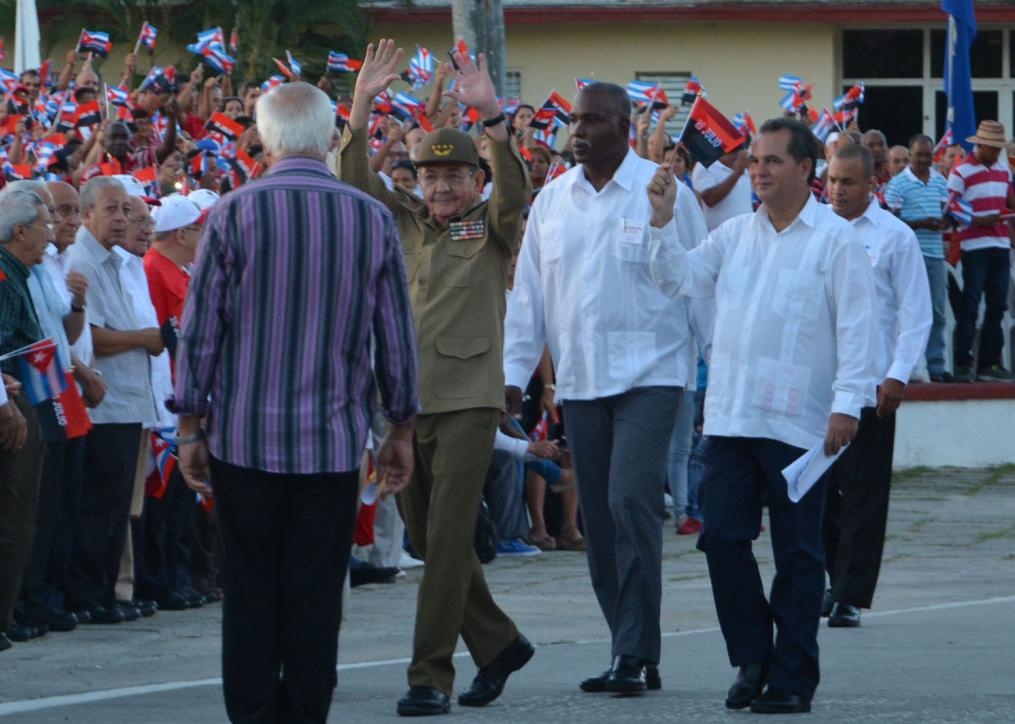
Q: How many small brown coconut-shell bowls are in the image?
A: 0